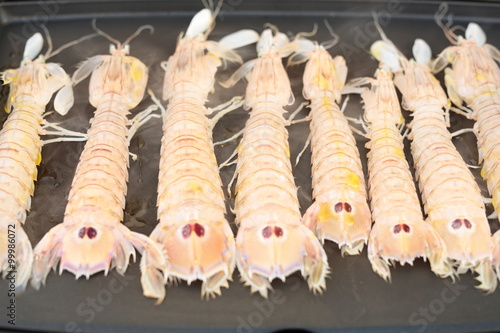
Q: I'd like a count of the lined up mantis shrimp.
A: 8